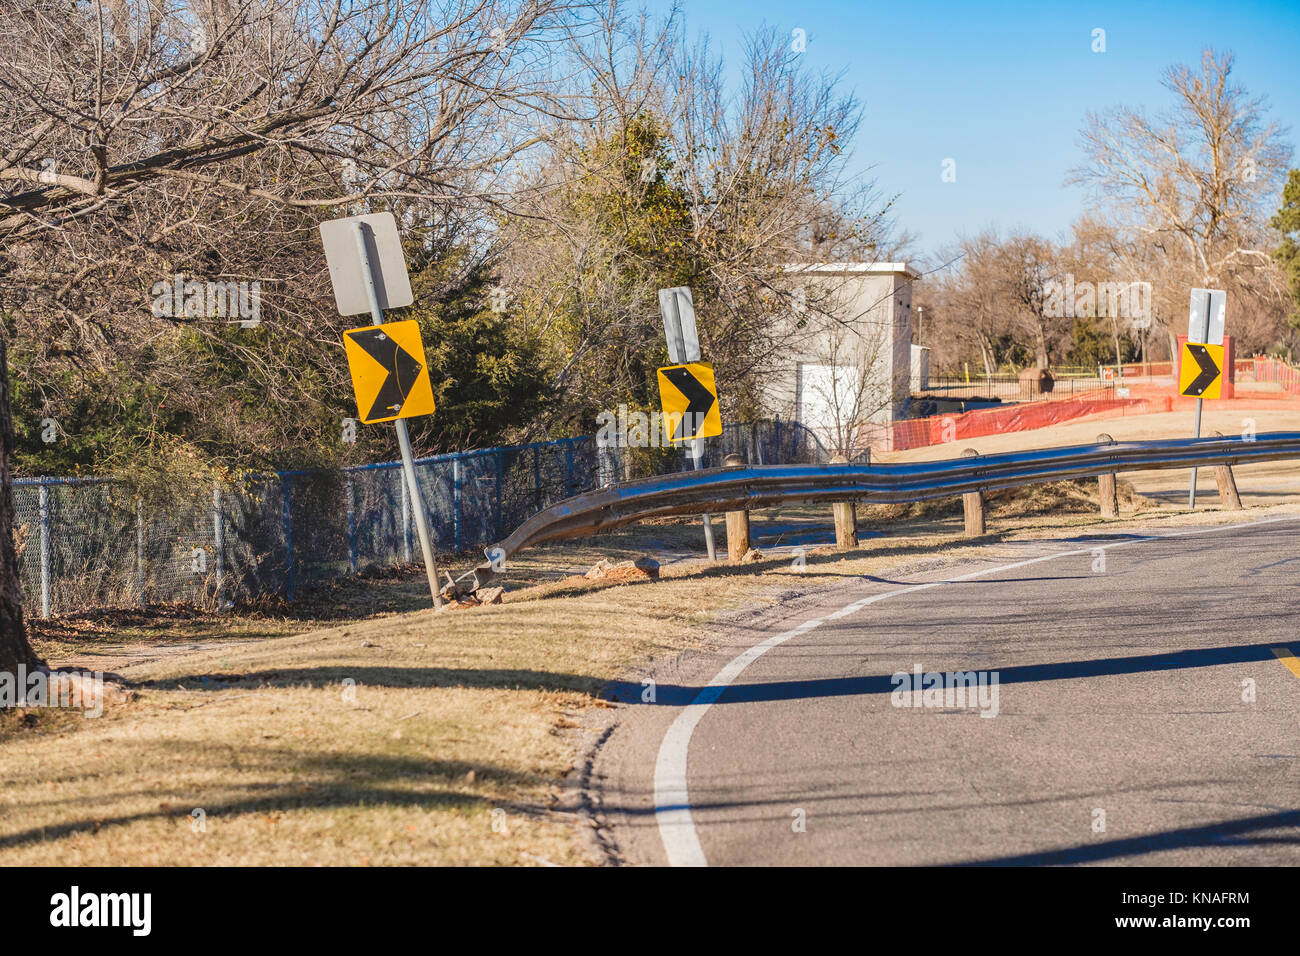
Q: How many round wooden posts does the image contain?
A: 5